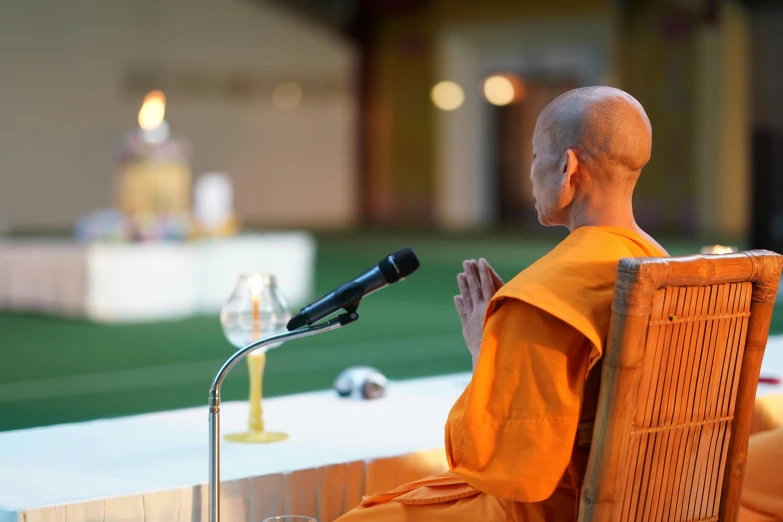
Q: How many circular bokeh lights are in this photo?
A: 3